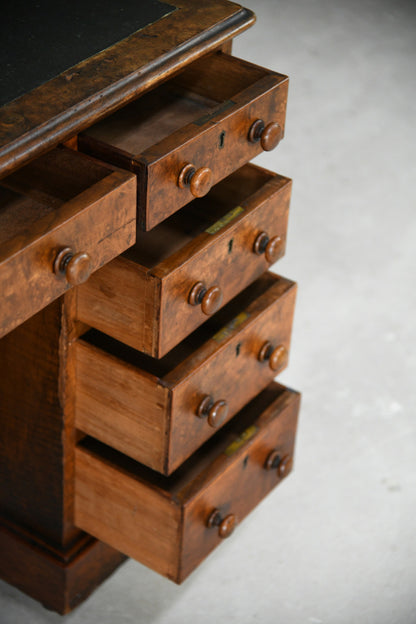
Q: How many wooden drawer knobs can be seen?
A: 9